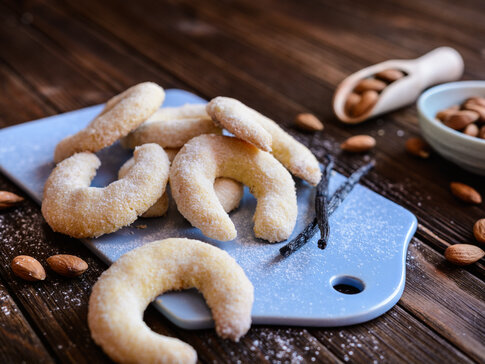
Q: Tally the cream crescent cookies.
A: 7